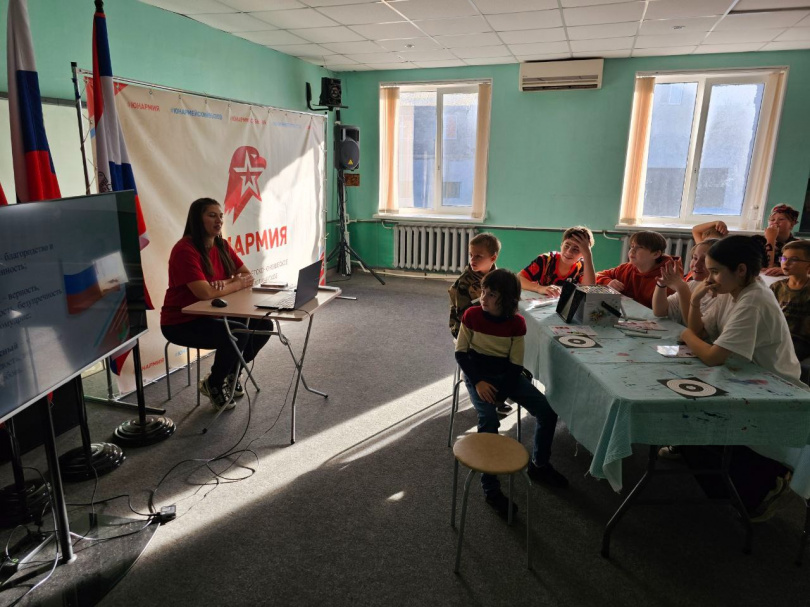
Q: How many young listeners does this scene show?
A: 9